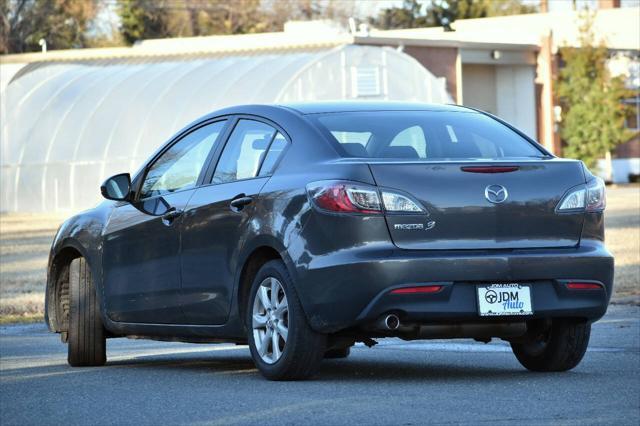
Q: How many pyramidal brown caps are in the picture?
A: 0